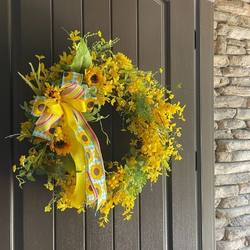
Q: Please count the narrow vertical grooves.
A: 4